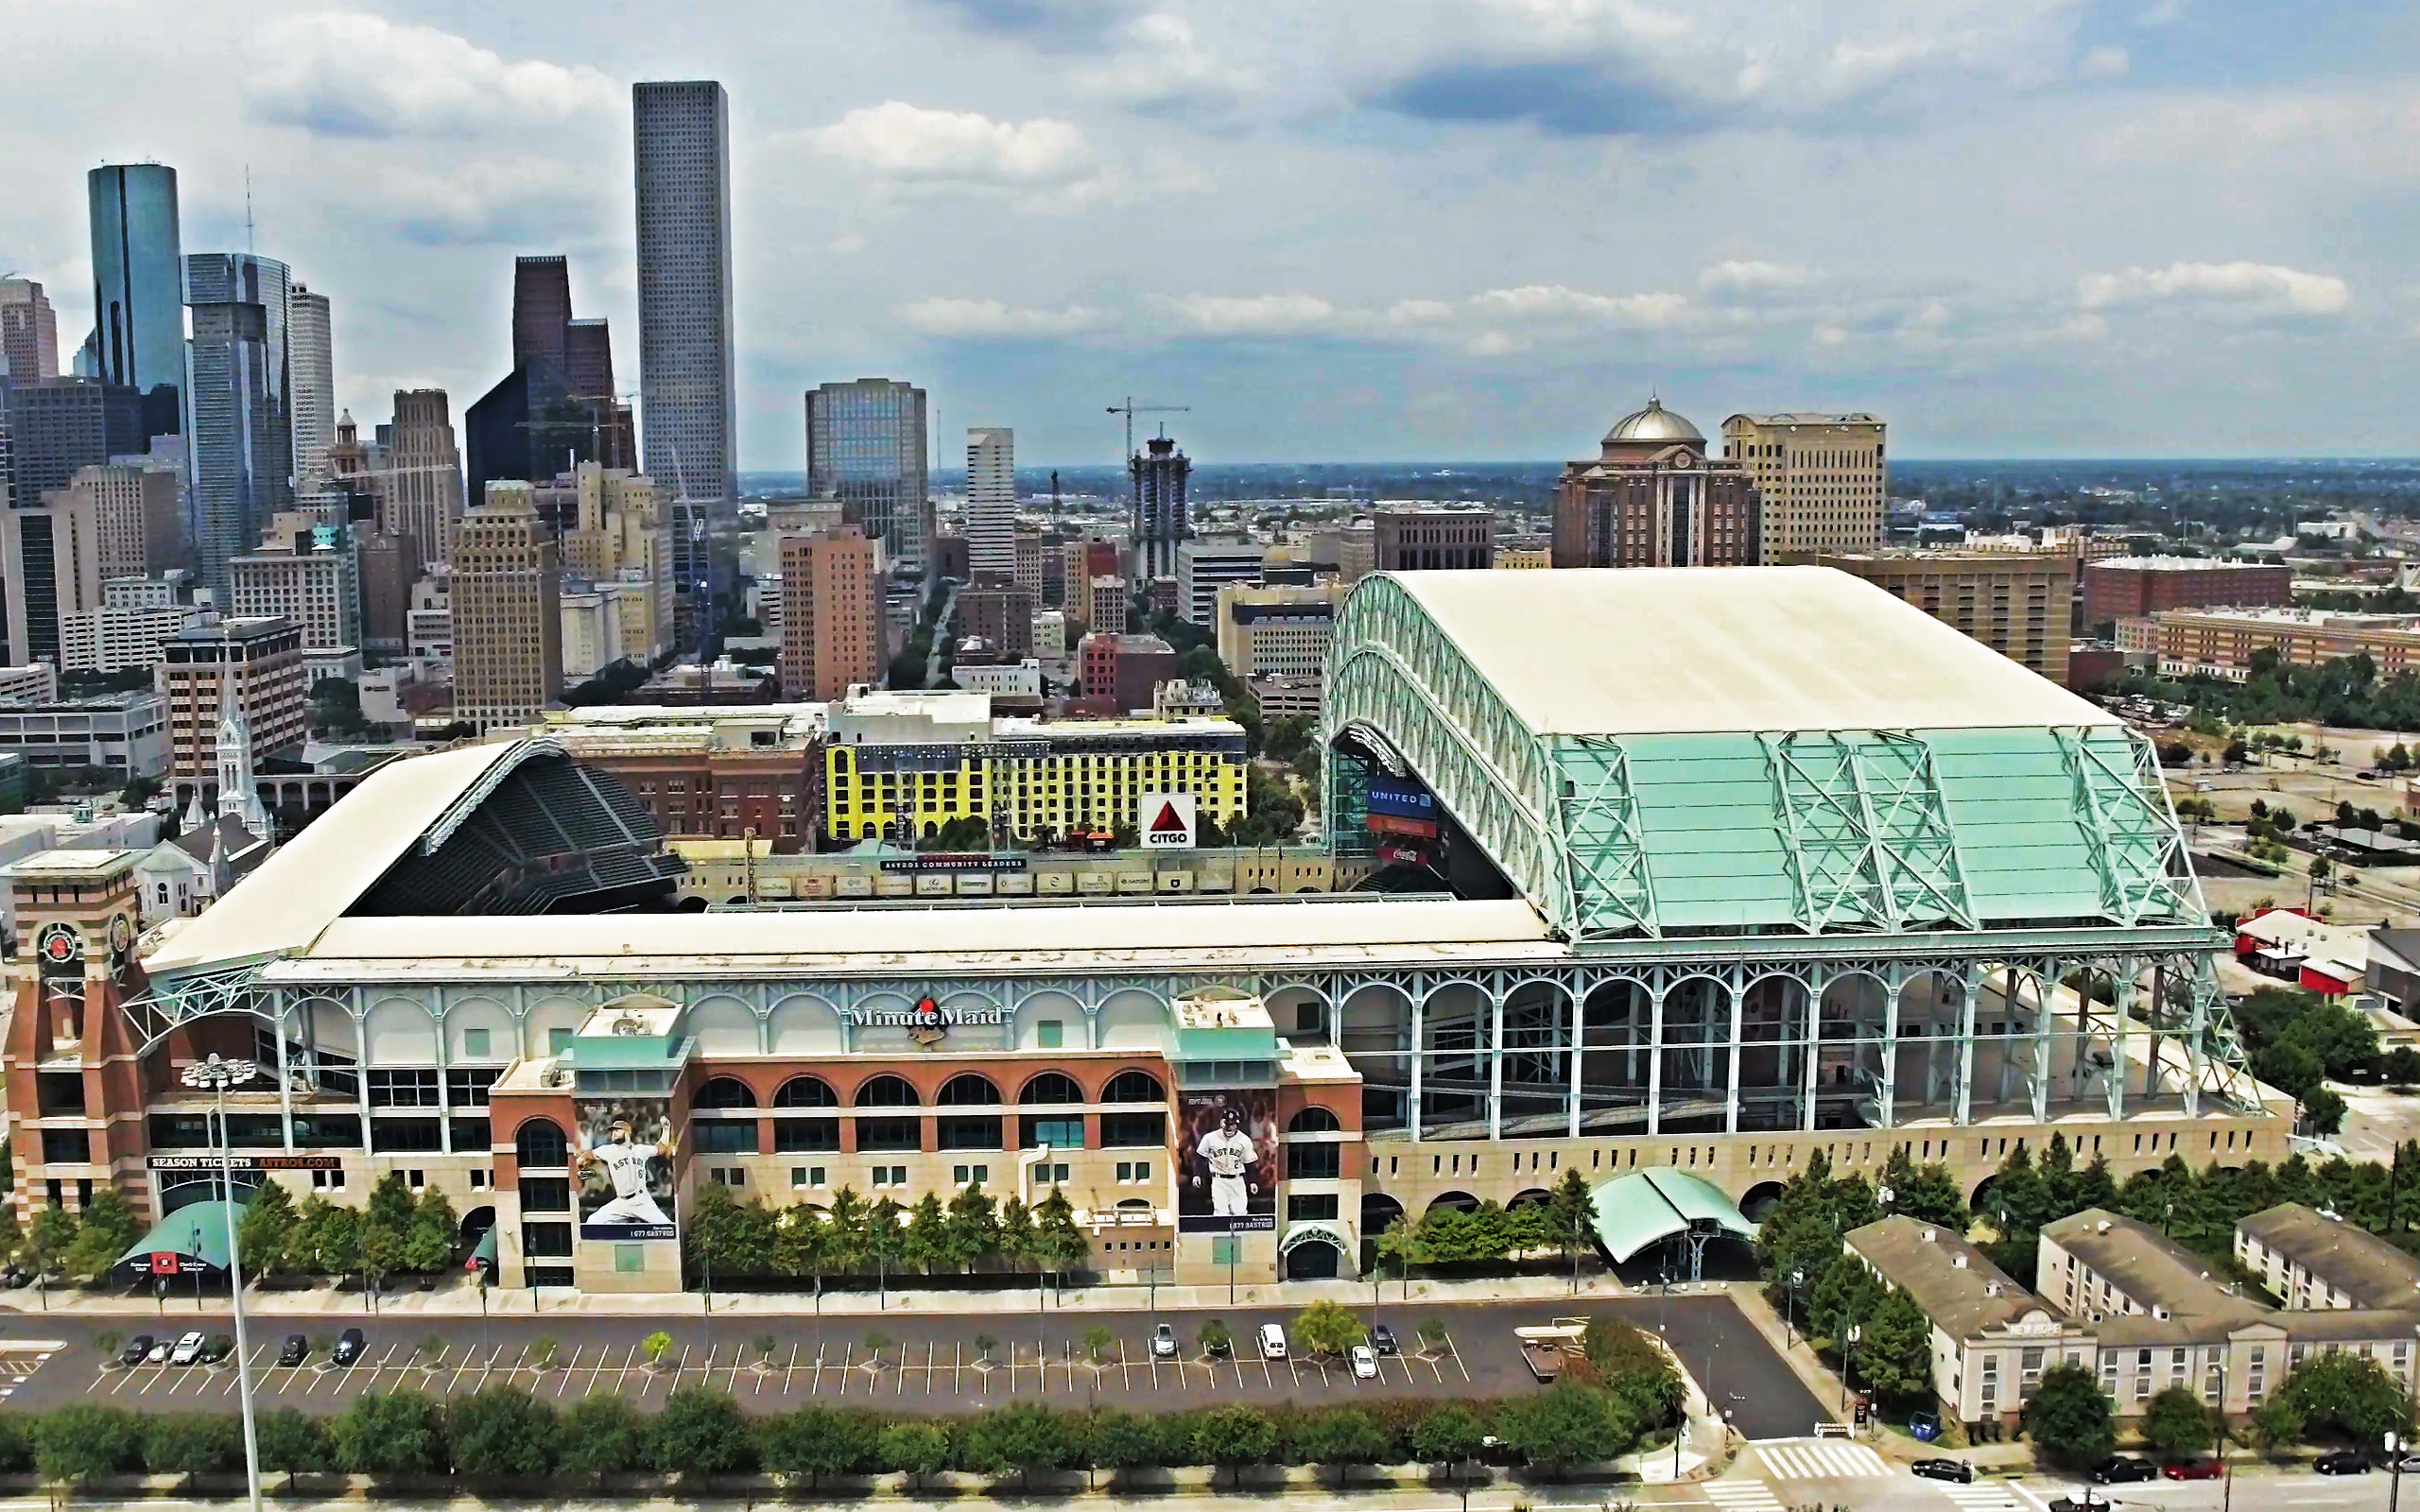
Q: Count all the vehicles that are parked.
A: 11